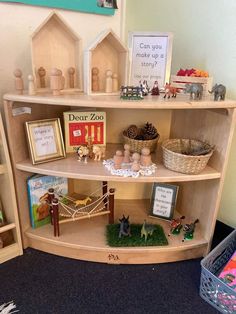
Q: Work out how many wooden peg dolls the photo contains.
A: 13